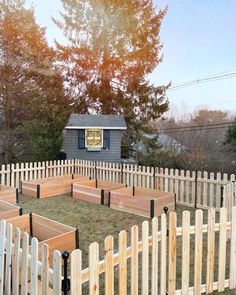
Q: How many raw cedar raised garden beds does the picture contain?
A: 6